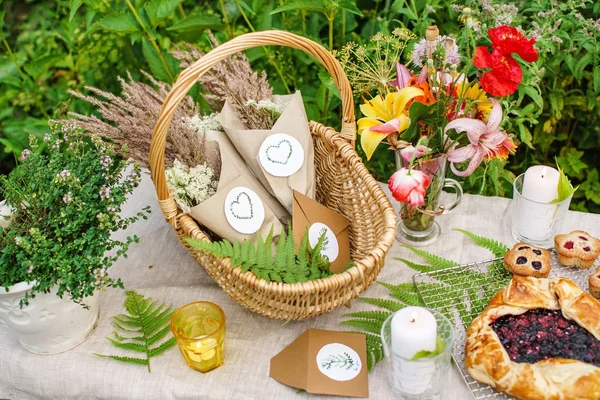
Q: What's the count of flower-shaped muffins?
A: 3